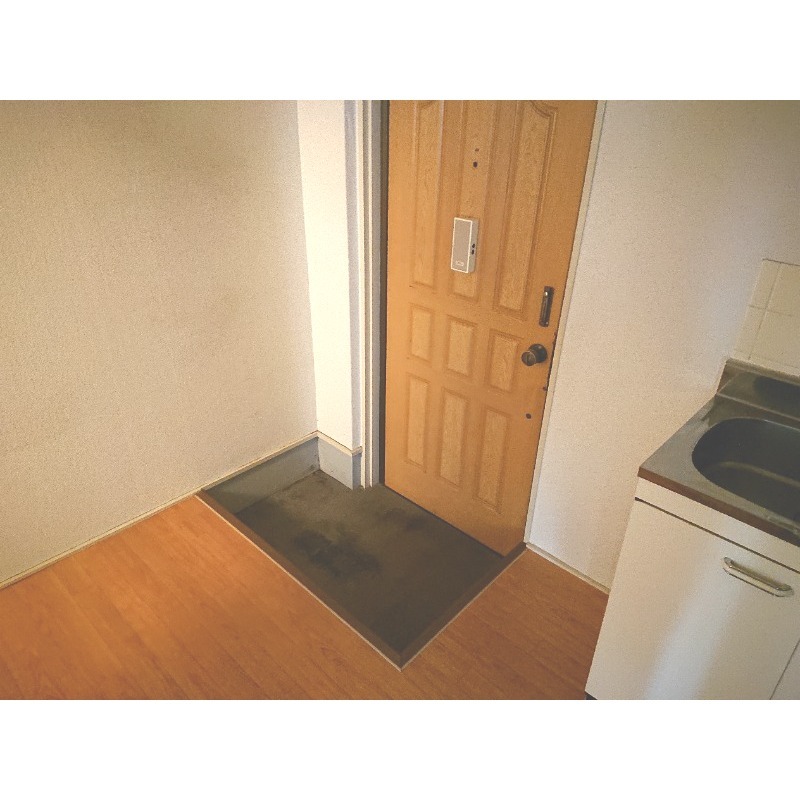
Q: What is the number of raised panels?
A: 9